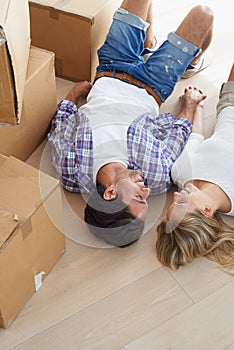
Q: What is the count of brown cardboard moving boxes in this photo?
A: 4